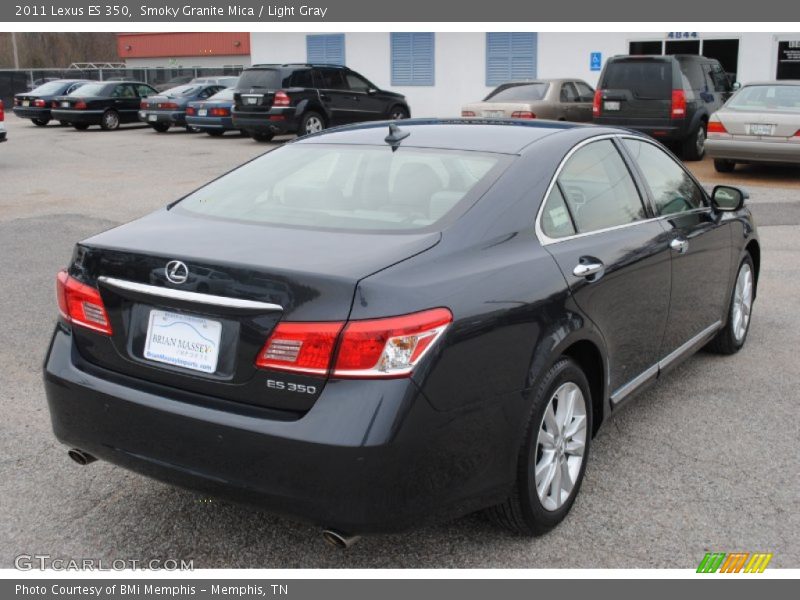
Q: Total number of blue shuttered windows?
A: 3